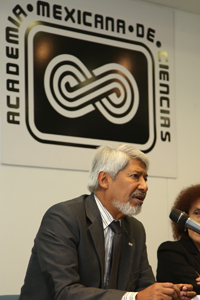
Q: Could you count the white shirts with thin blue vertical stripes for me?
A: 1